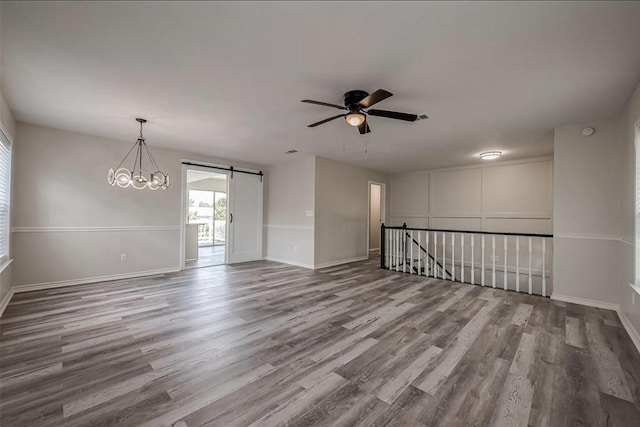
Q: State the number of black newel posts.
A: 2